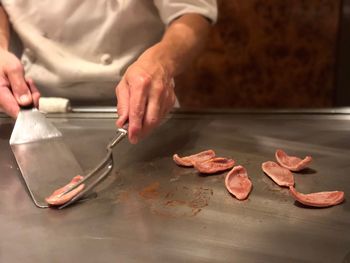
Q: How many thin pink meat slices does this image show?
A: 7